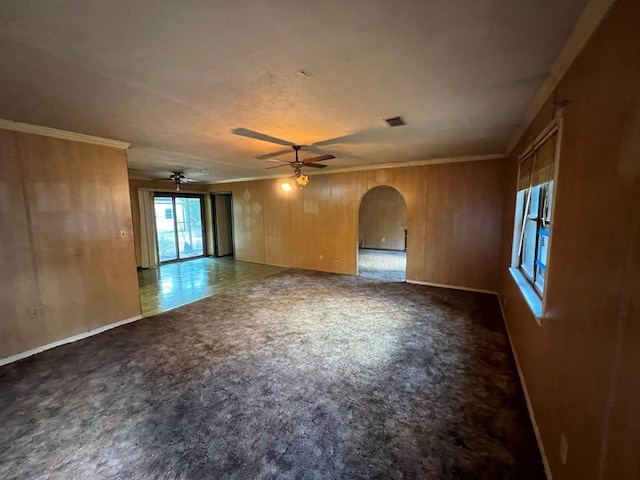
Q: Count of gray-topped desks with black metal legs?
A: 0